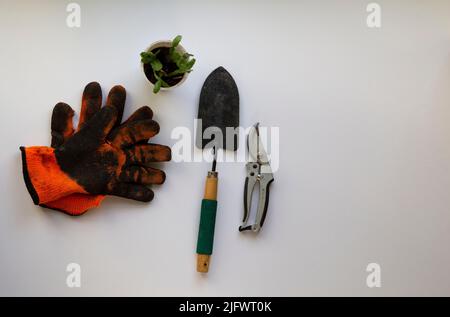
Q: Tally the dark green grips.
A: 1